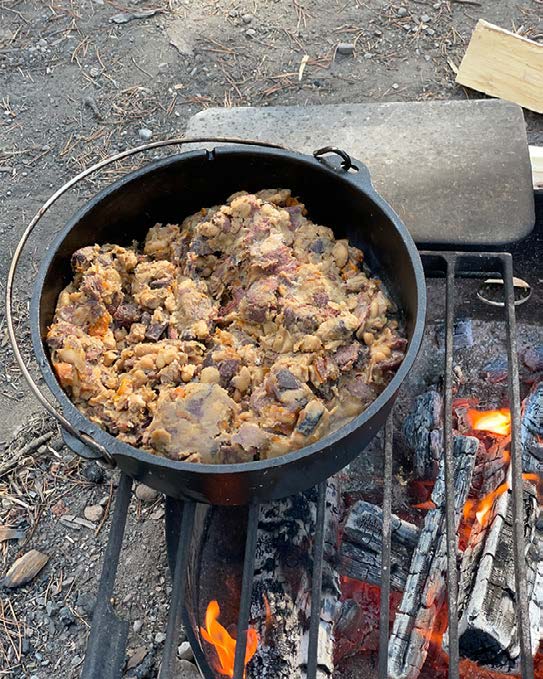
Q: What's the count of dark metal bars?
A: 7